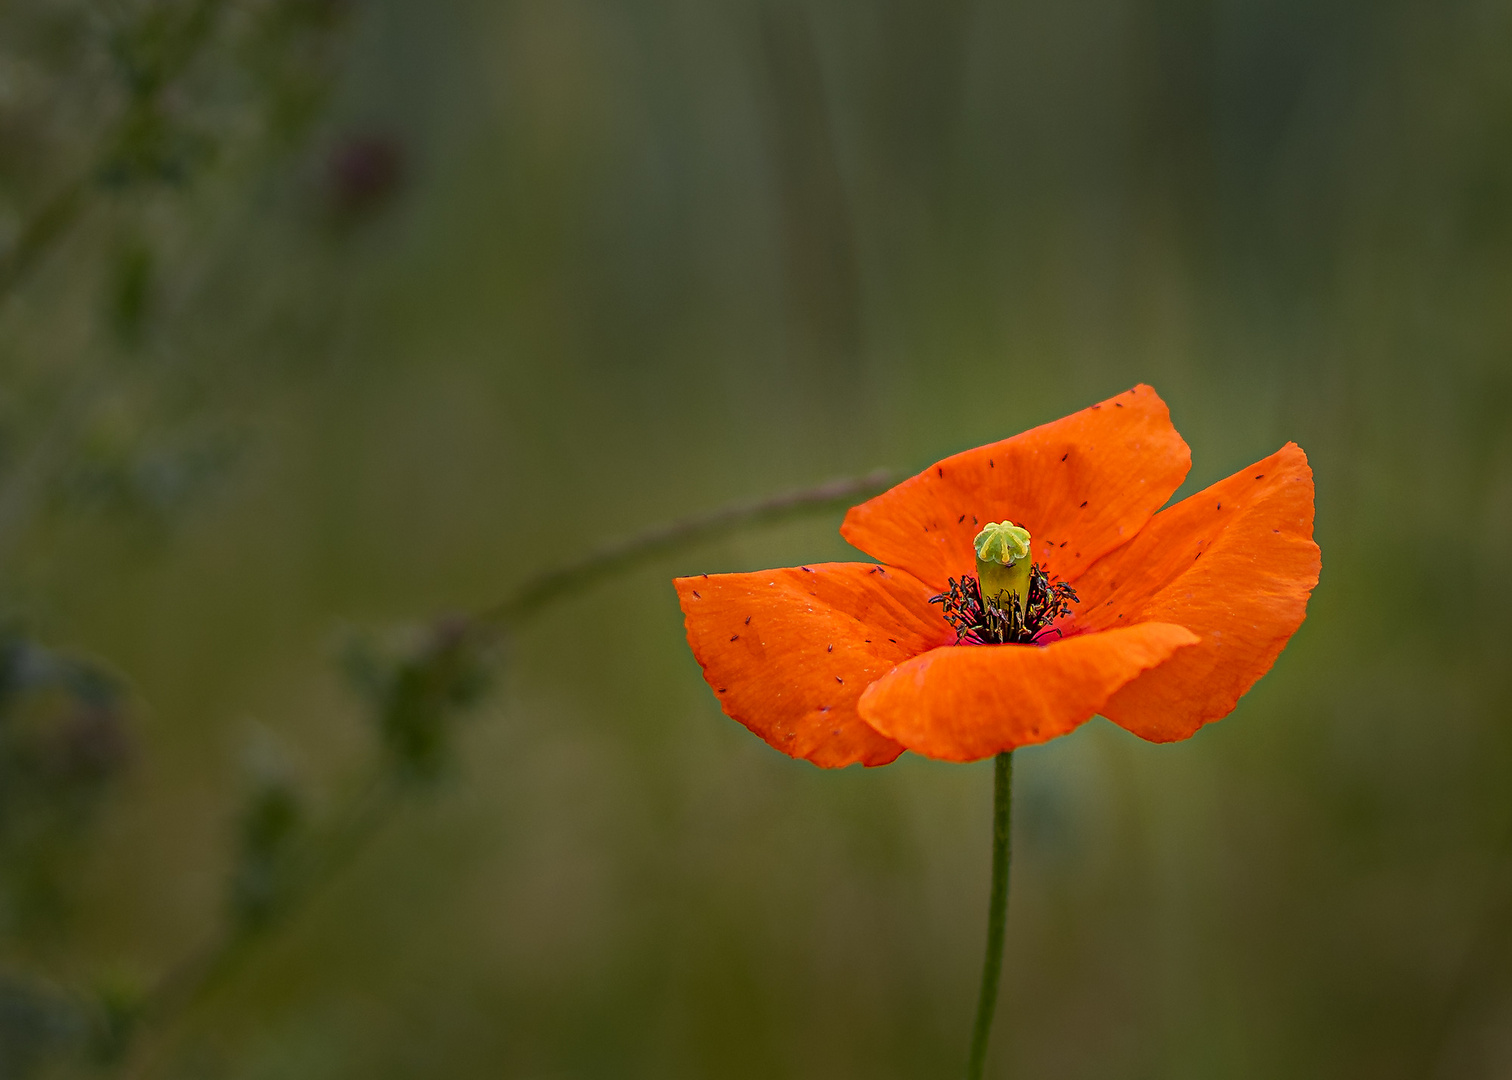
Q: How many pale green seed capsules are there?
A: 1